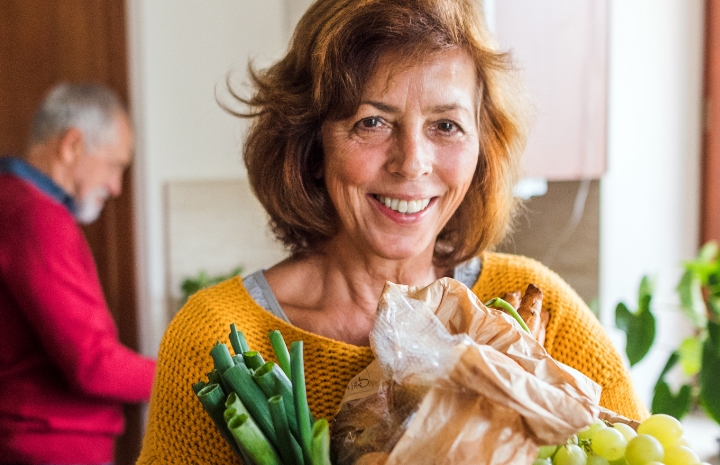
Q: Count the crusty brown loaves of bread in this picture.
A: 3